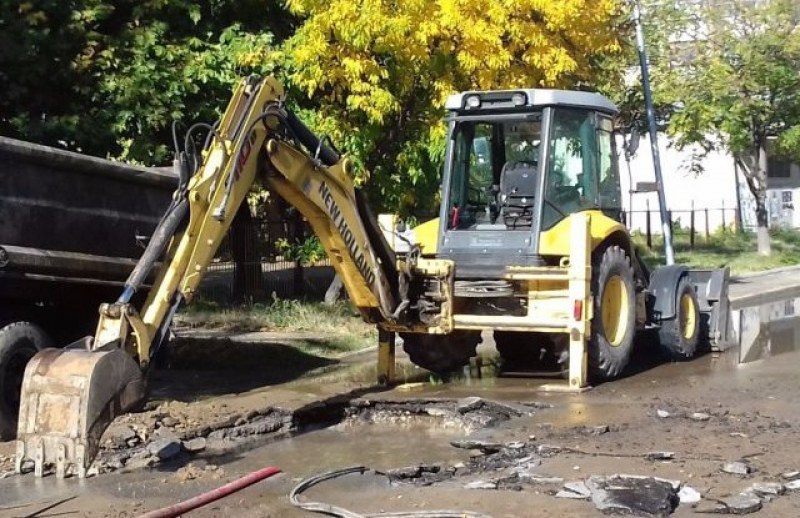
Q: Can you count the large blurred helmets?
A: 0